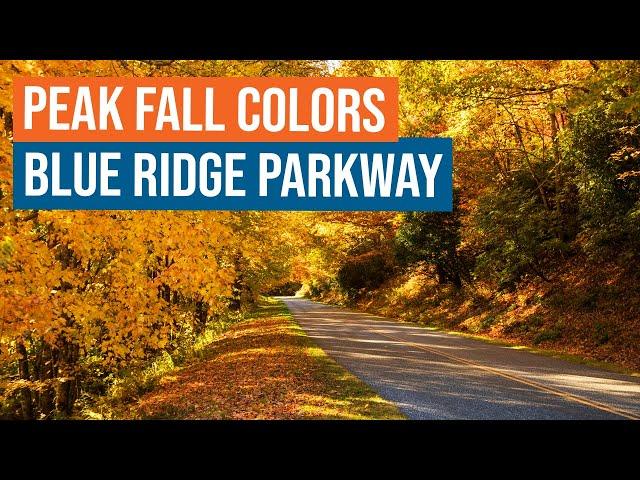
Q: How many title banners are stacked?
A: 2